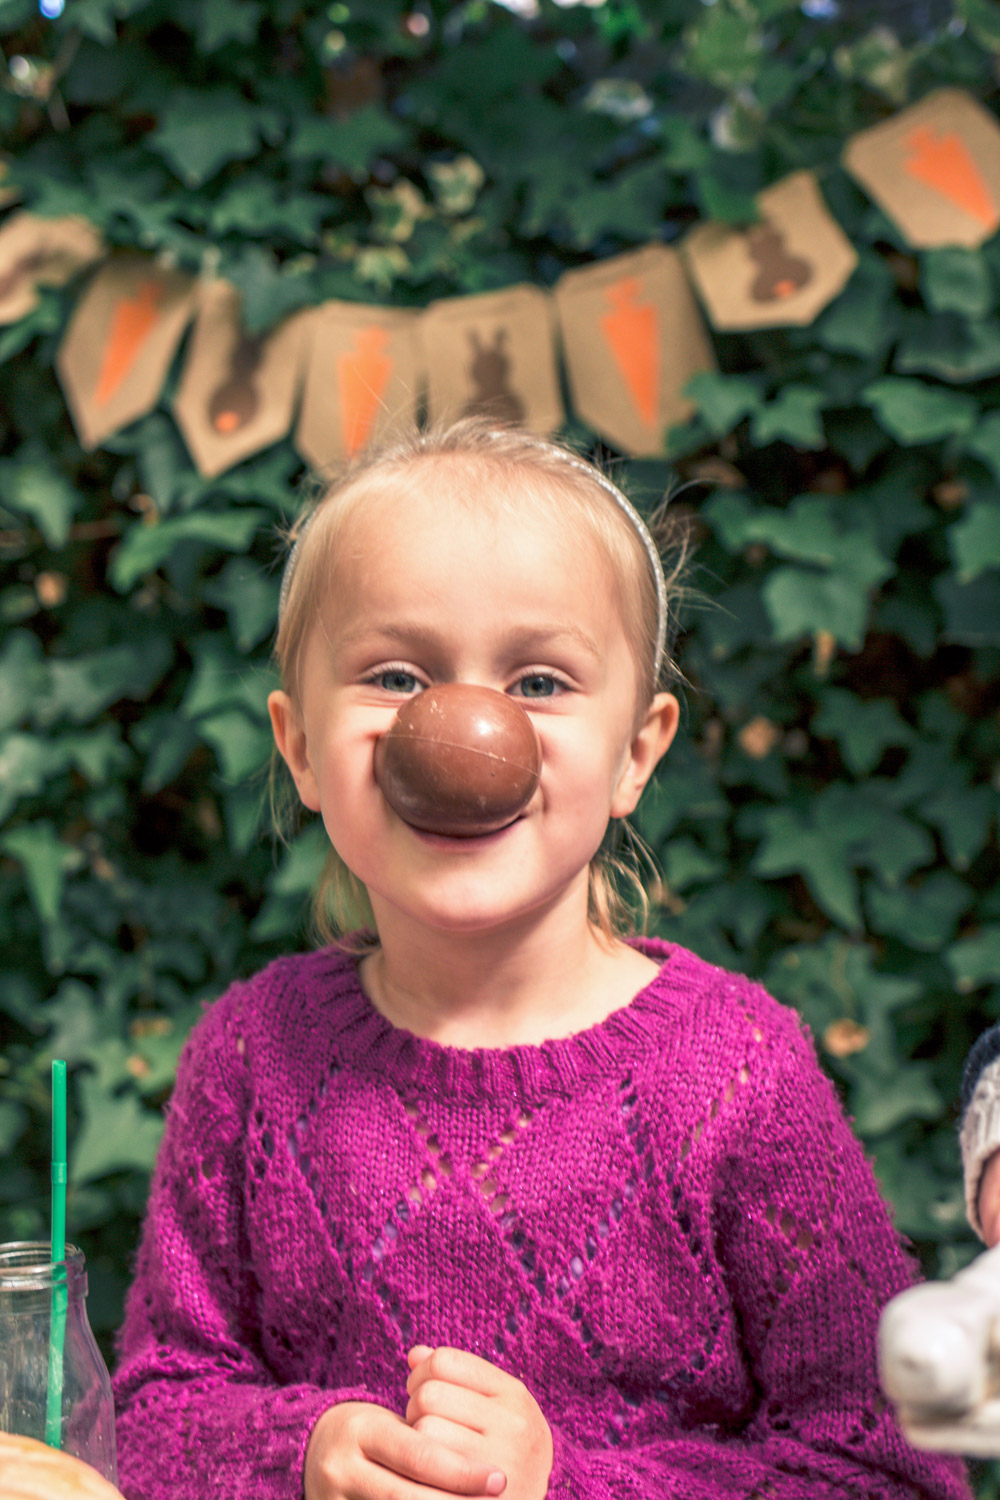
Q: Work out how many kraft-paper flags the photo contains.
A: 8